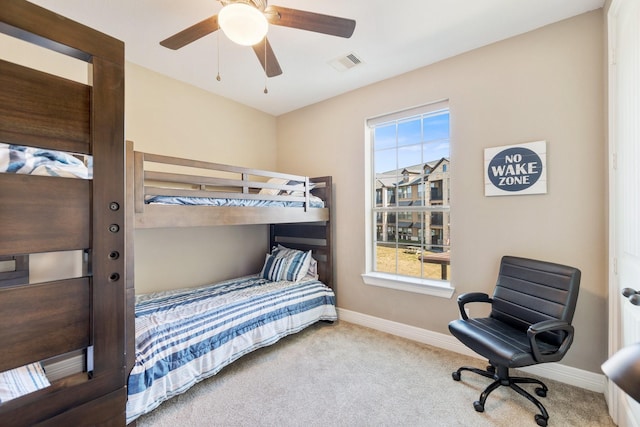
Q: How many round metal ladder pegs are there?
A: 4